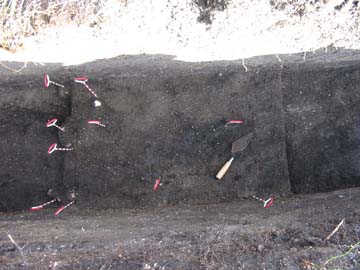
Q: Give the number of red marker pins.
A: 10